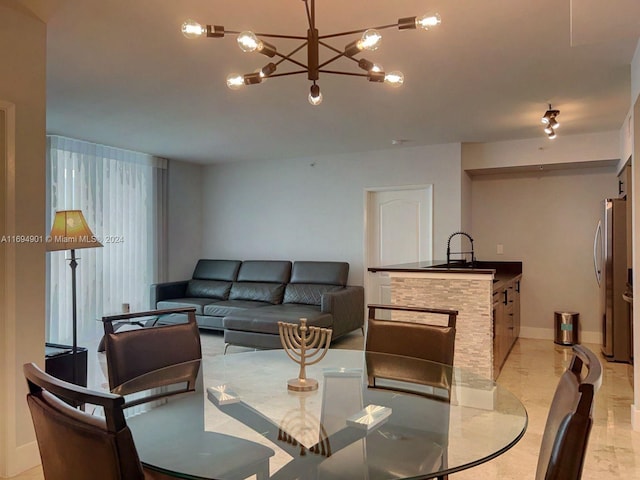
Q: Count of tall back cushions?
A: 3